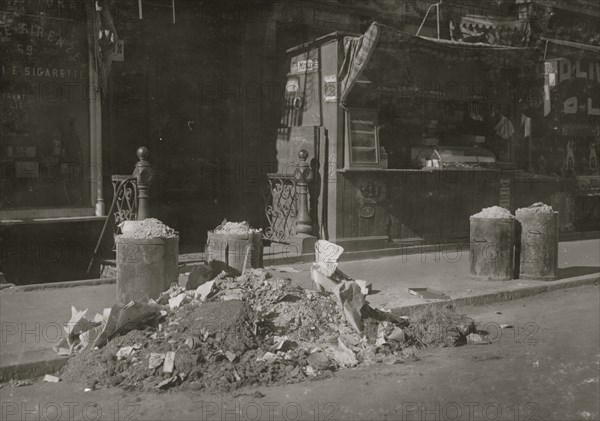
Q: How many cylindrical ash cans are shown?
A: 4